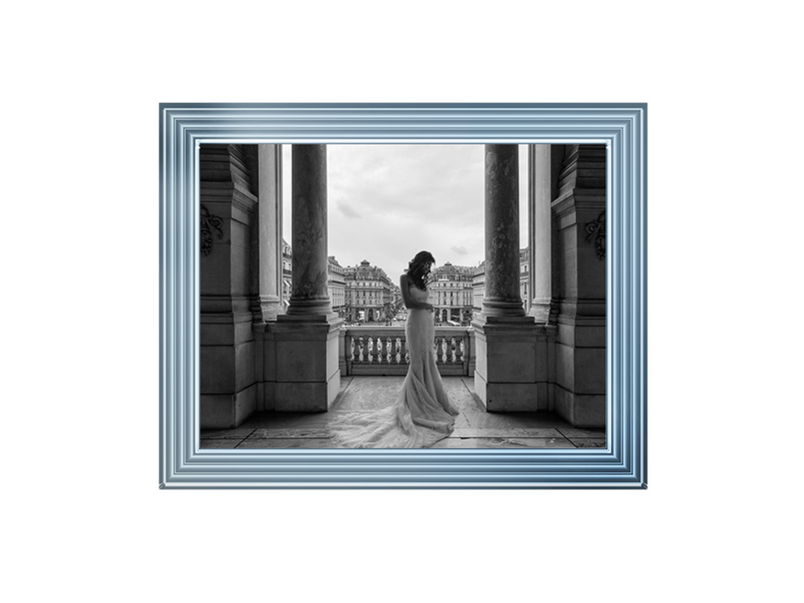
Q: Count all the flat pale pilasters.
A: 2